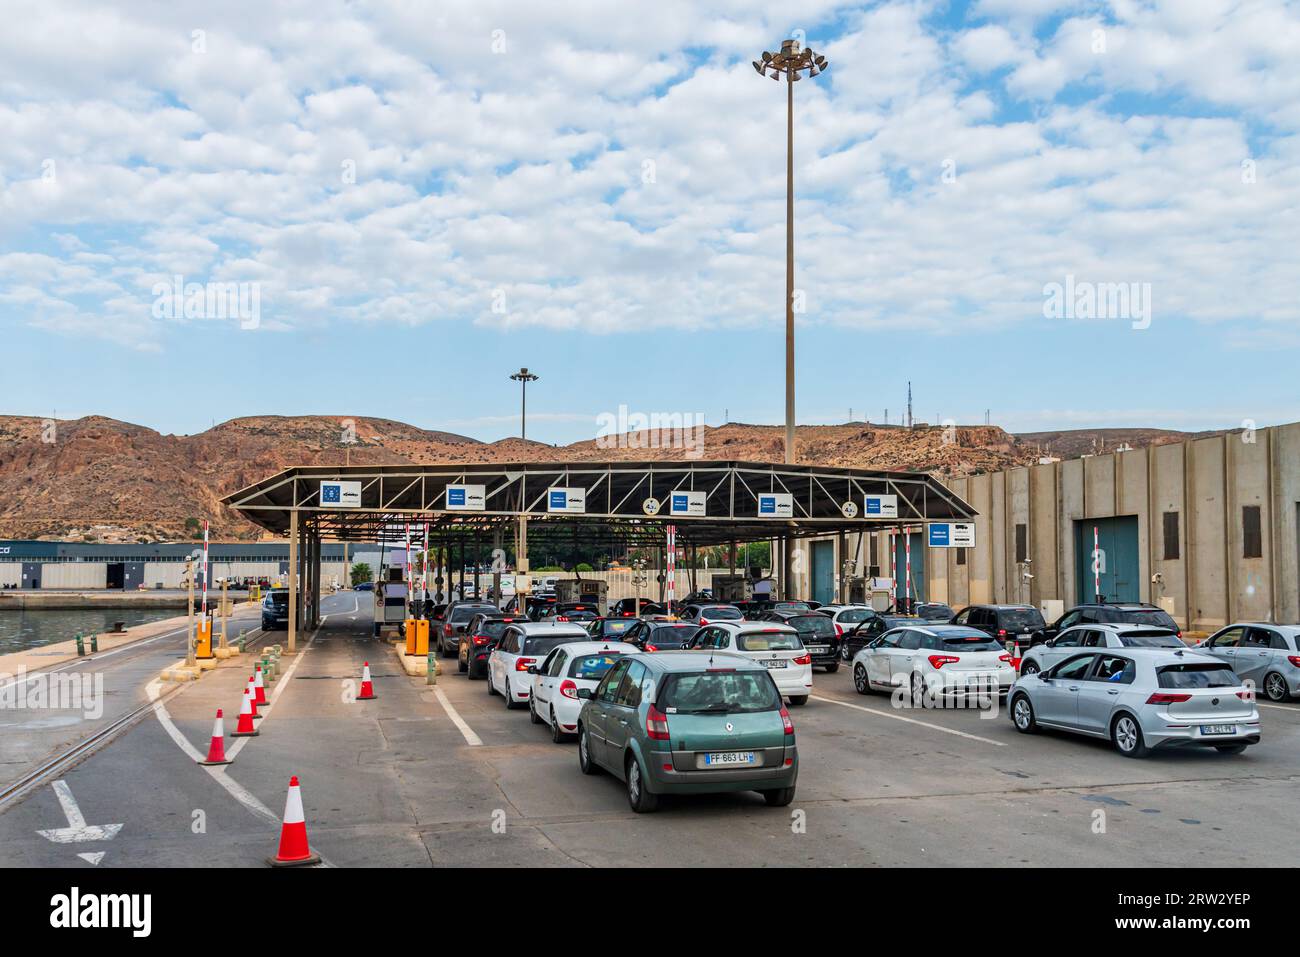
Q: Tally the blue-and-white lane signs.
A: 7